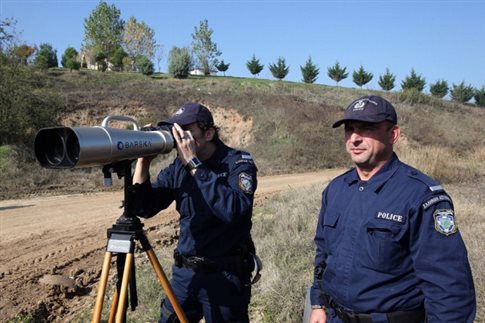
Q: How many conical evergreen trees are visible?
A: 11